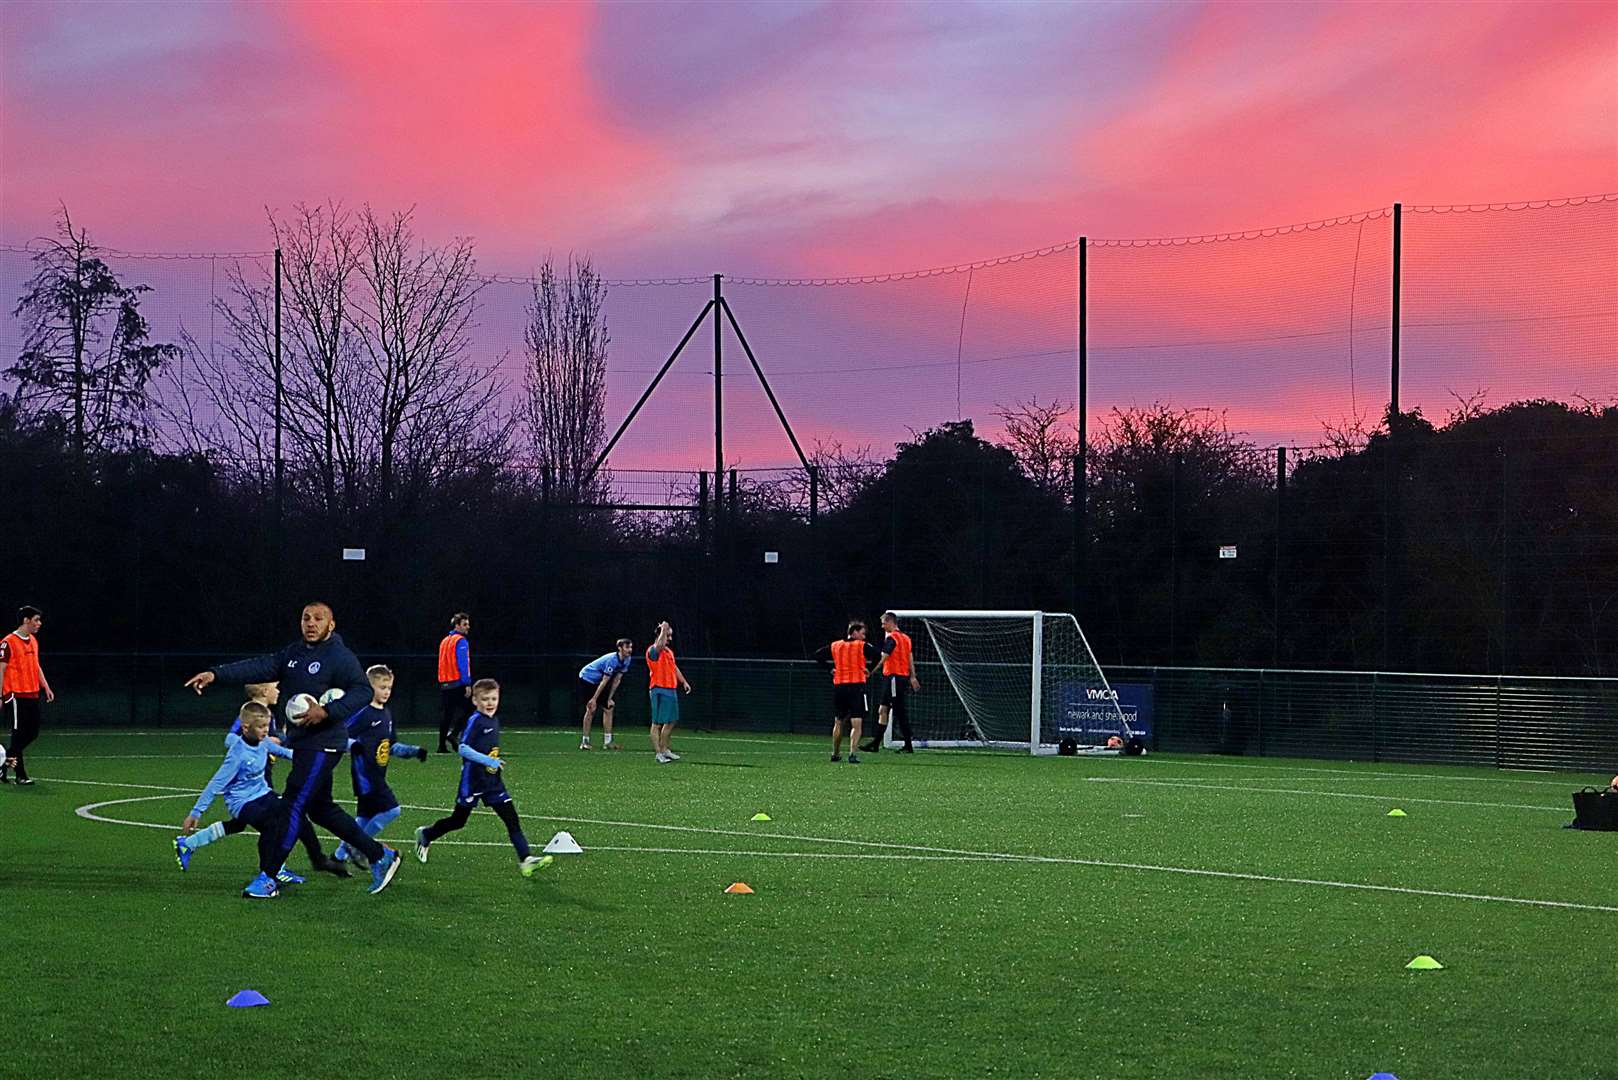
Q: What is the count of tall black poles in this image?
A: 4